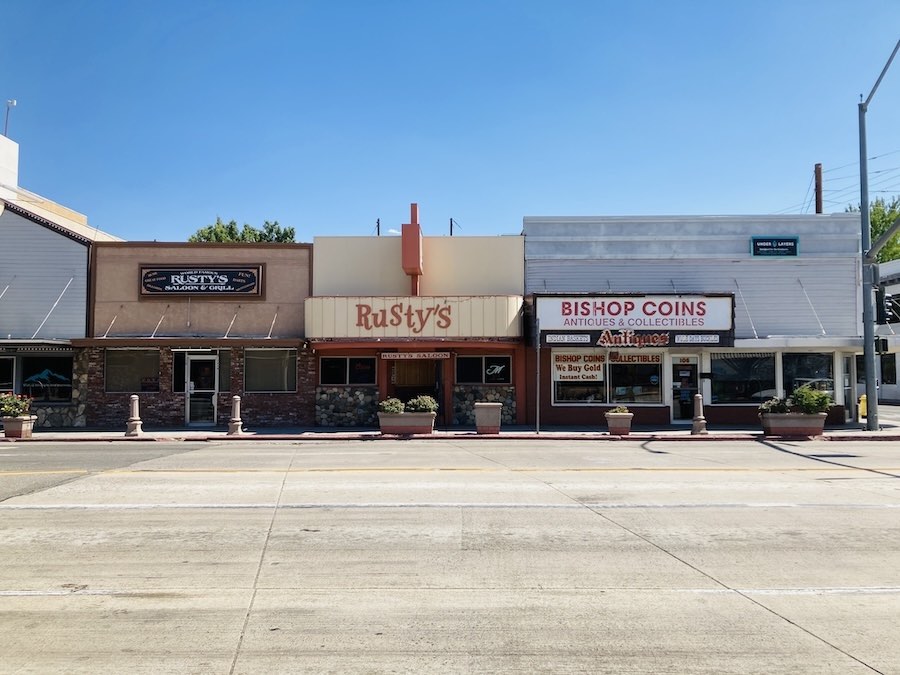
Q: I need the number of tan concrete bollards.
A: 3